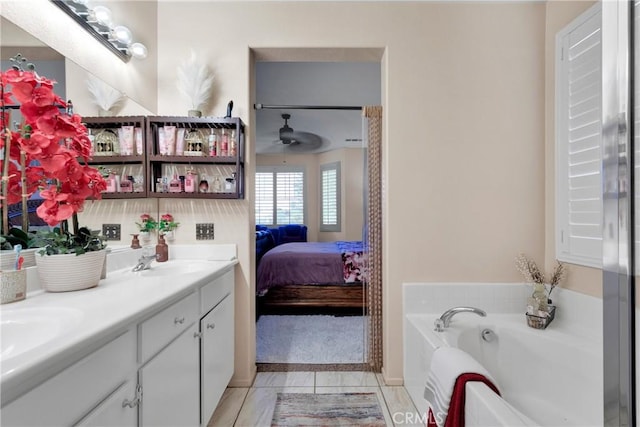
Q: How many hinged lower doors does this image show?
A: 3